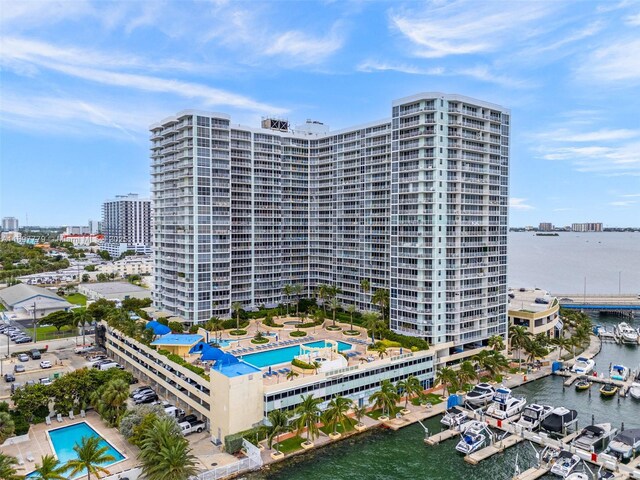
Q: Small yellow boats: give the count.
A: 2